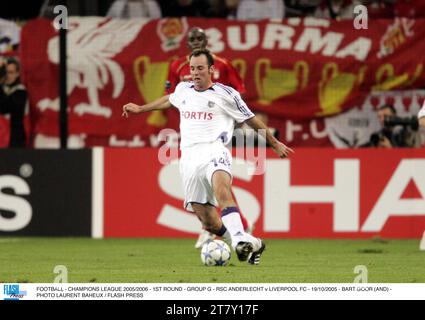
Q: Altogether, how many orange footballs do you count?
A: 0